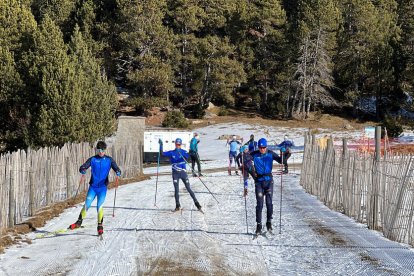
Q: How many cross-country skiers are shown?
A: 8